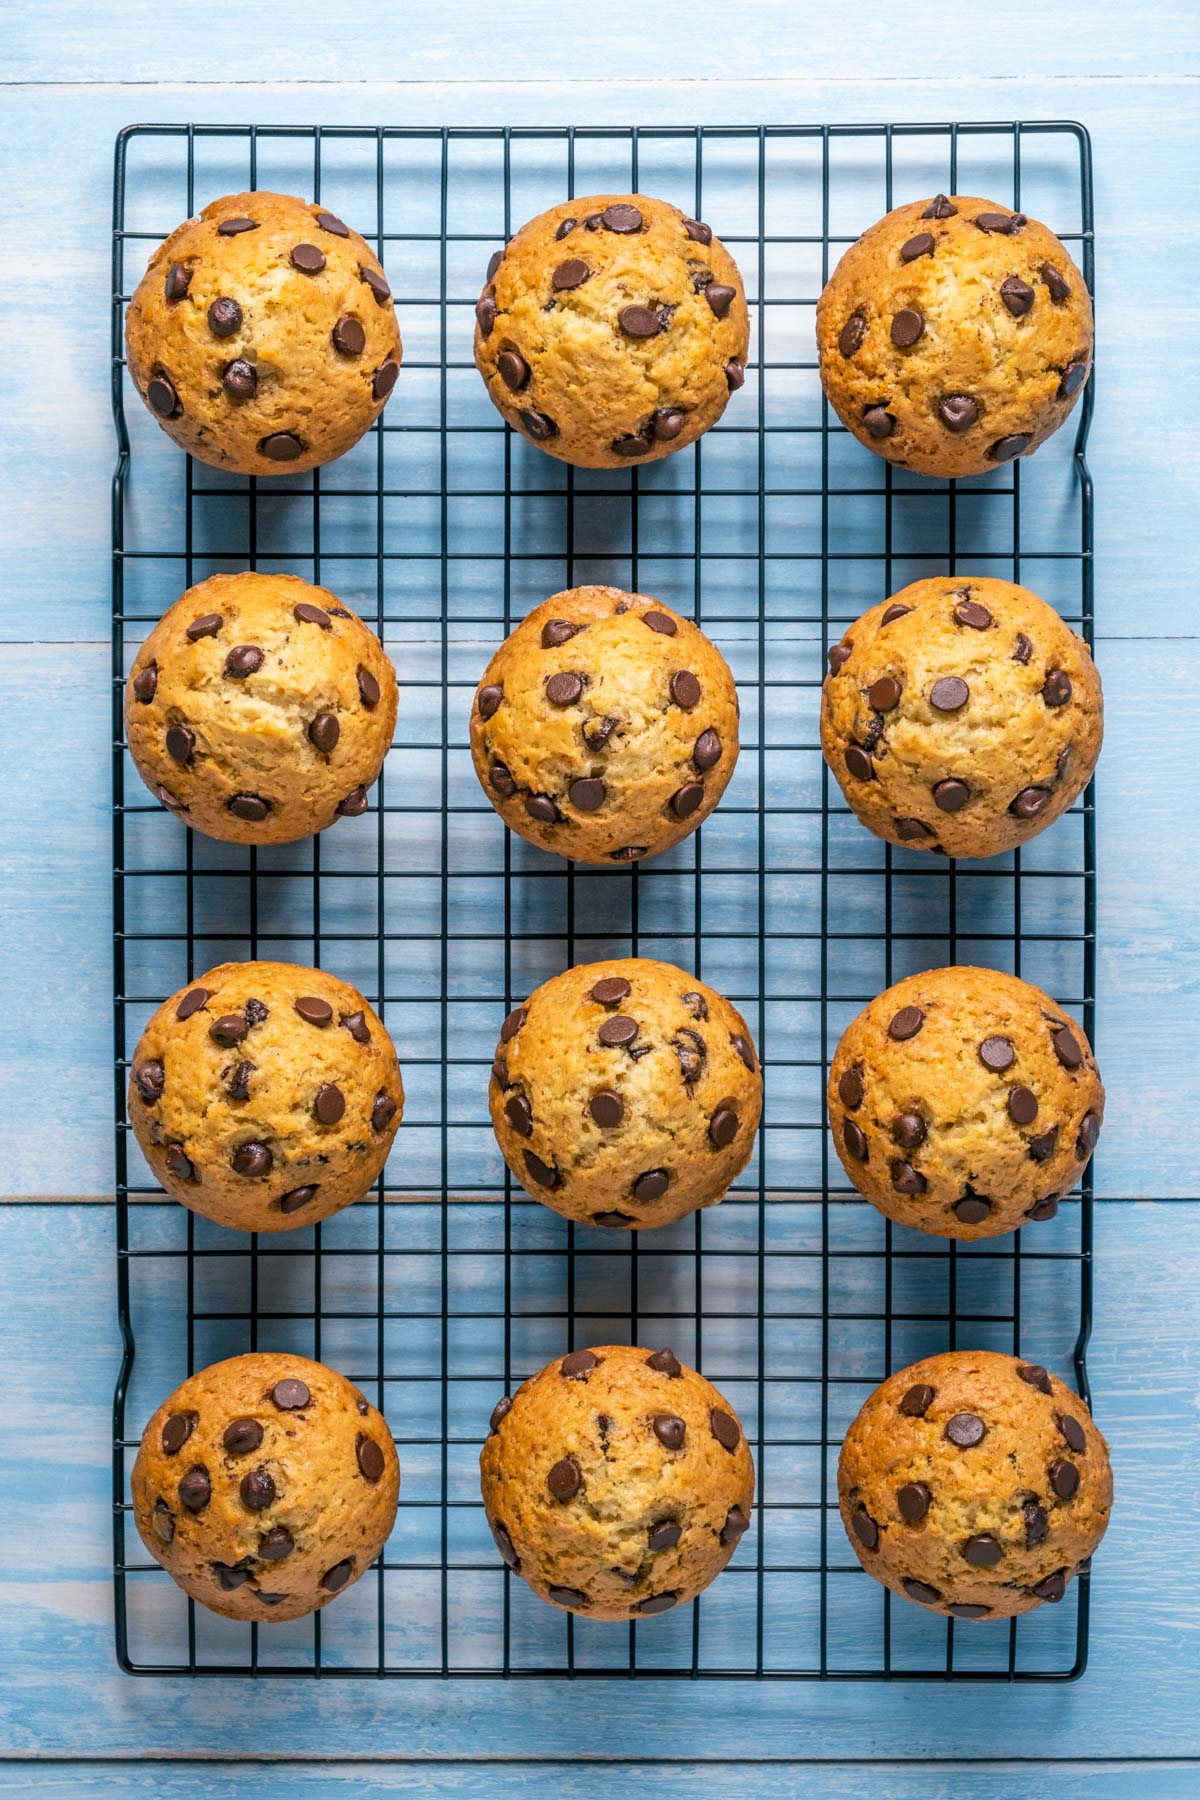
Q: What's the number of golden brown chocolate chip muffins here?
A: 12